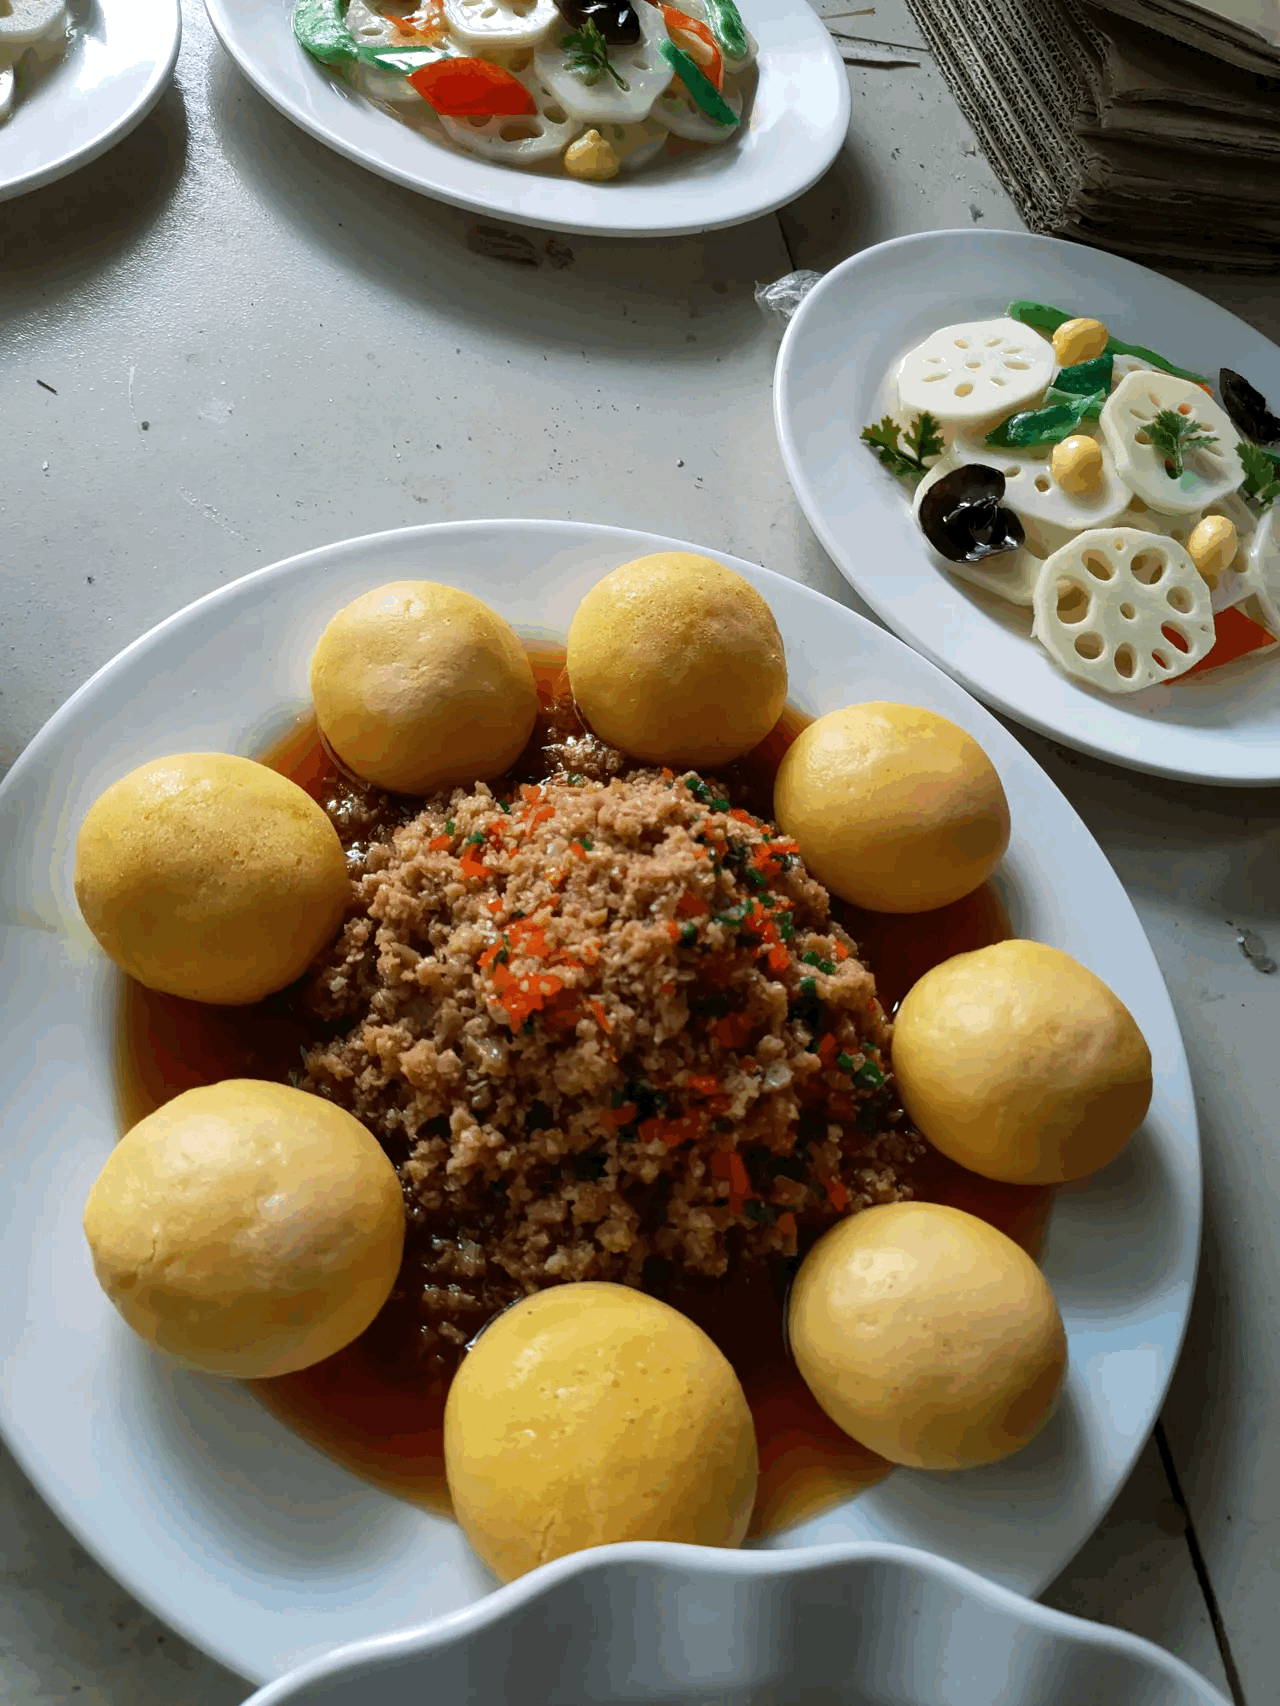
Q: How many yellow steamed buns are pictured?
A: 8